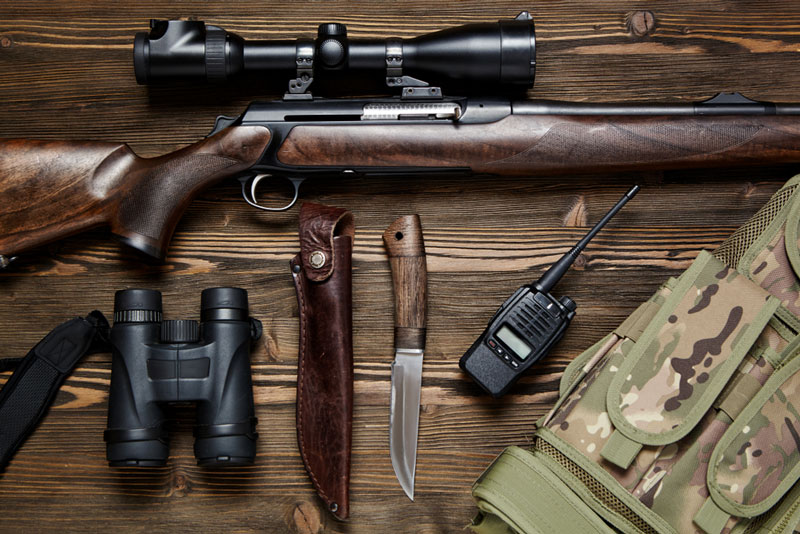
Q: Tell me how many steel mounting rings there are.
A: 2